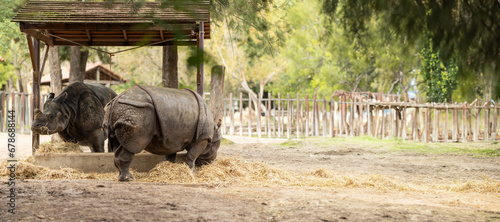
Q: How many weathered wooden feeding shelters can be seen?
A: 1